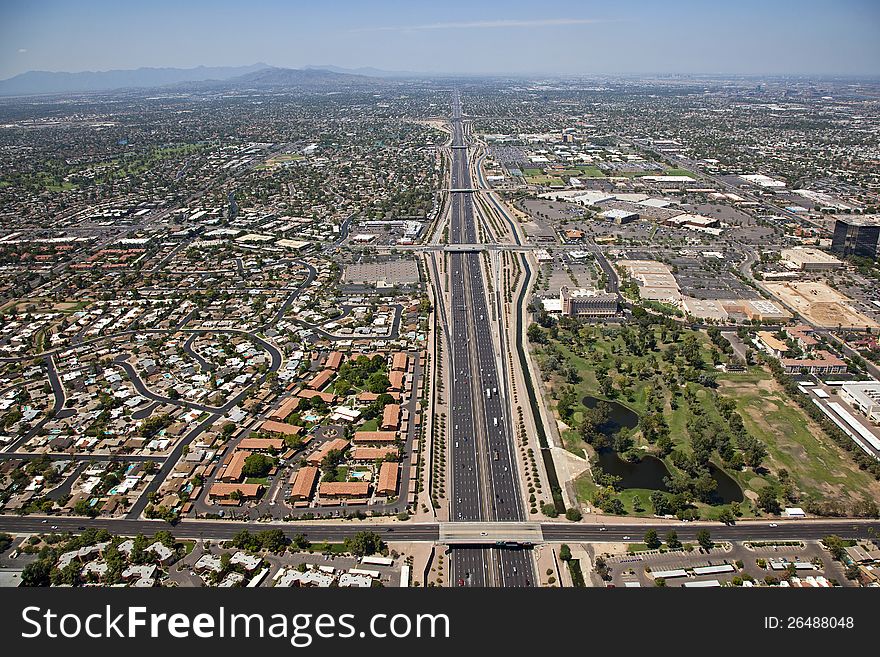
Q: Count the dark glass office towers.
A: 1